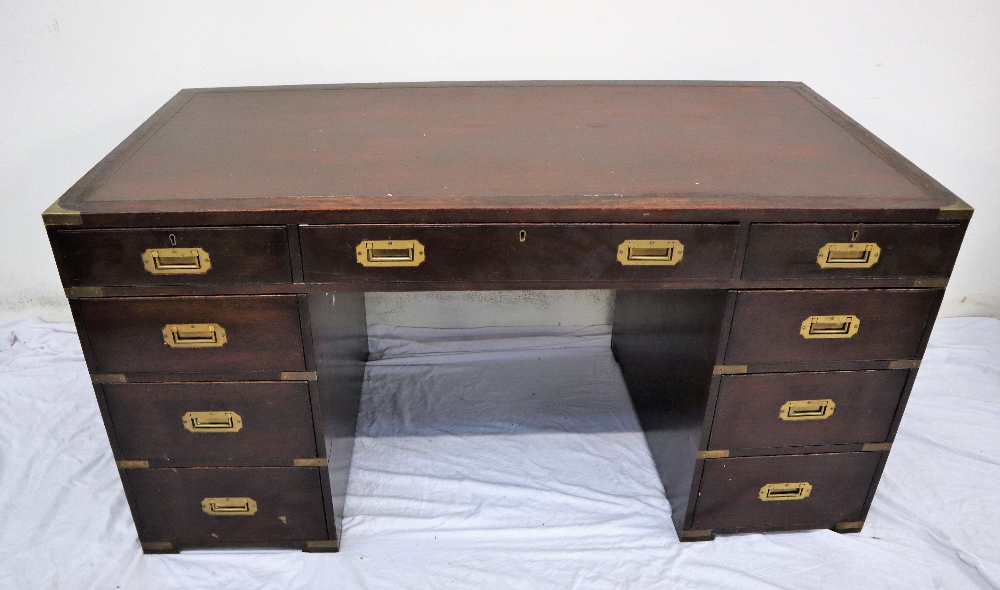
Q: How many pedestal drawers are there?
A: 6